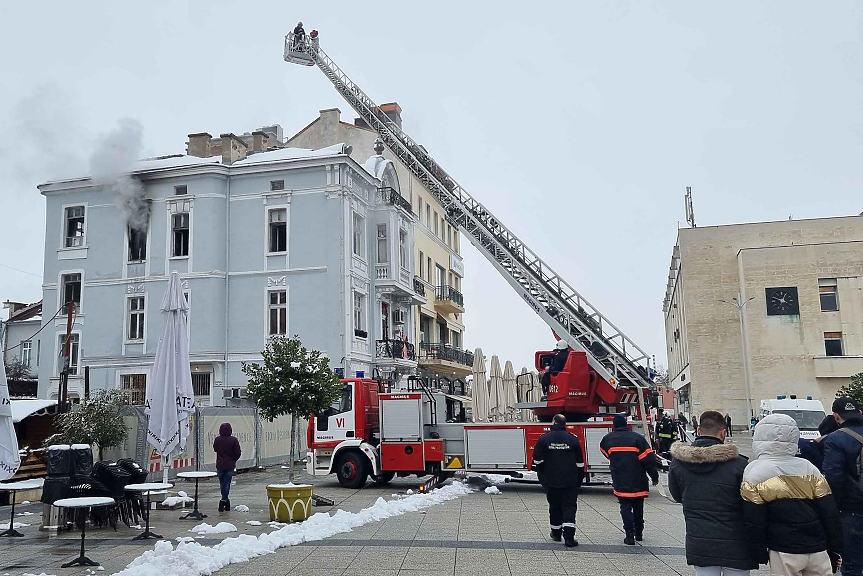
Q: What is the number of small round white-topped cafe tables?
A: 4